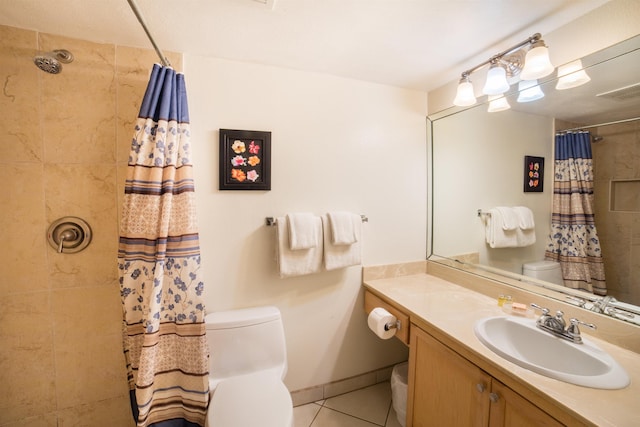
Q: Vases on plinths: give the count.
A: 0